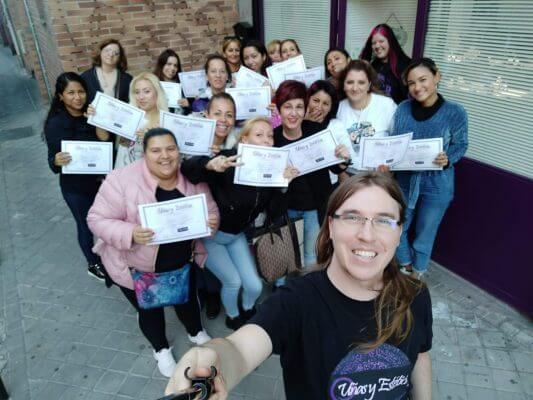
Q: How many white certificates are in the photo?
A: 14